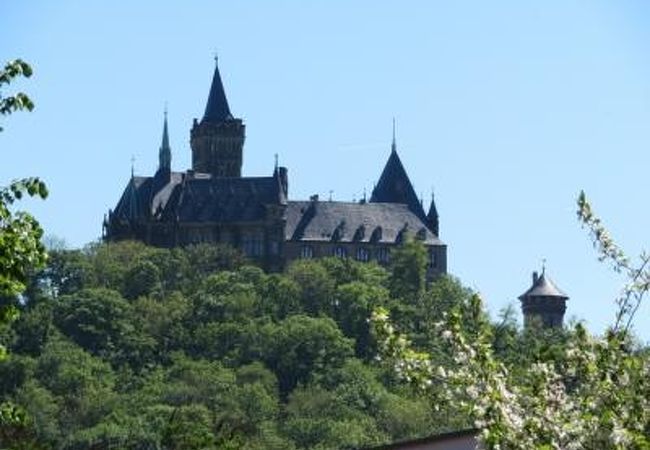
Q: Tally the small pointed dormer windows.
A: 5